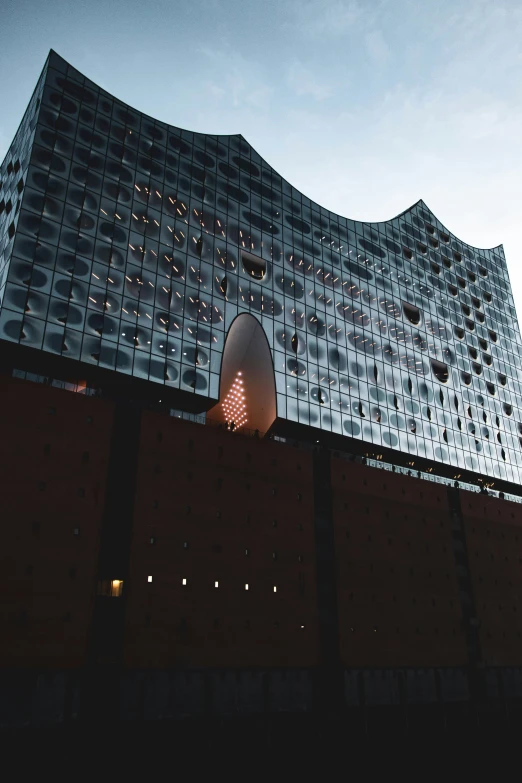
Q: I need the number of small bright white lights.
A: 5